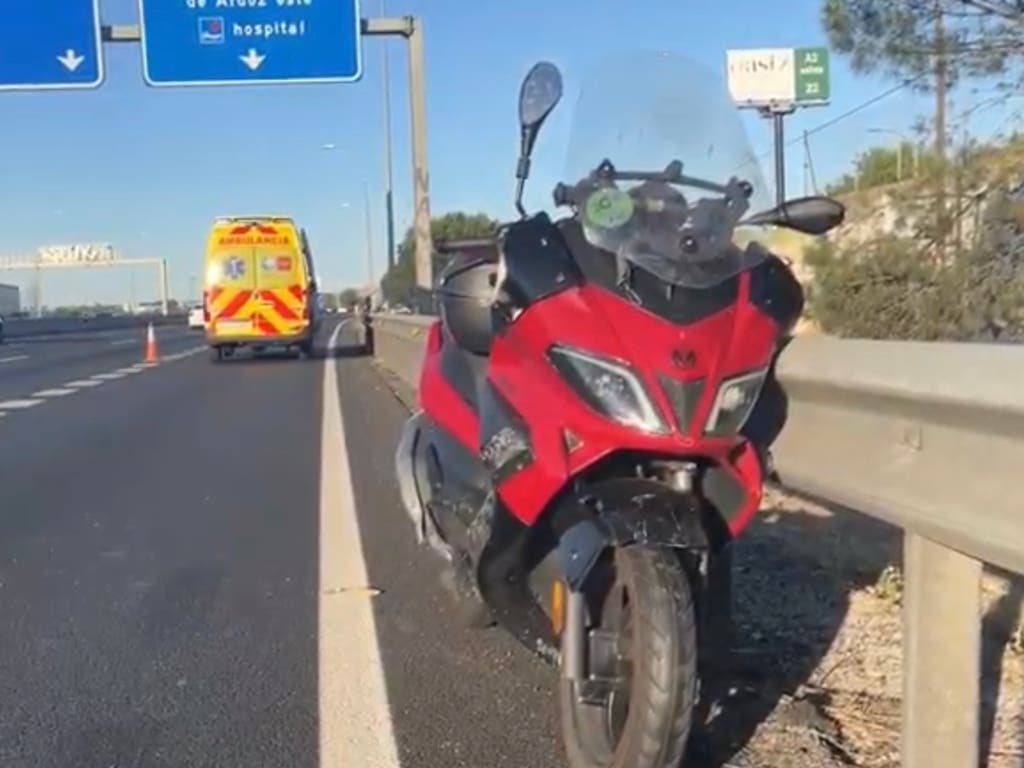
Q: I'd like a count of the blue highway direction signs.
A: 2